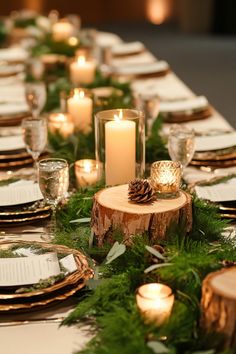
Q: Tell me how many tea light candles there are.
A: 4